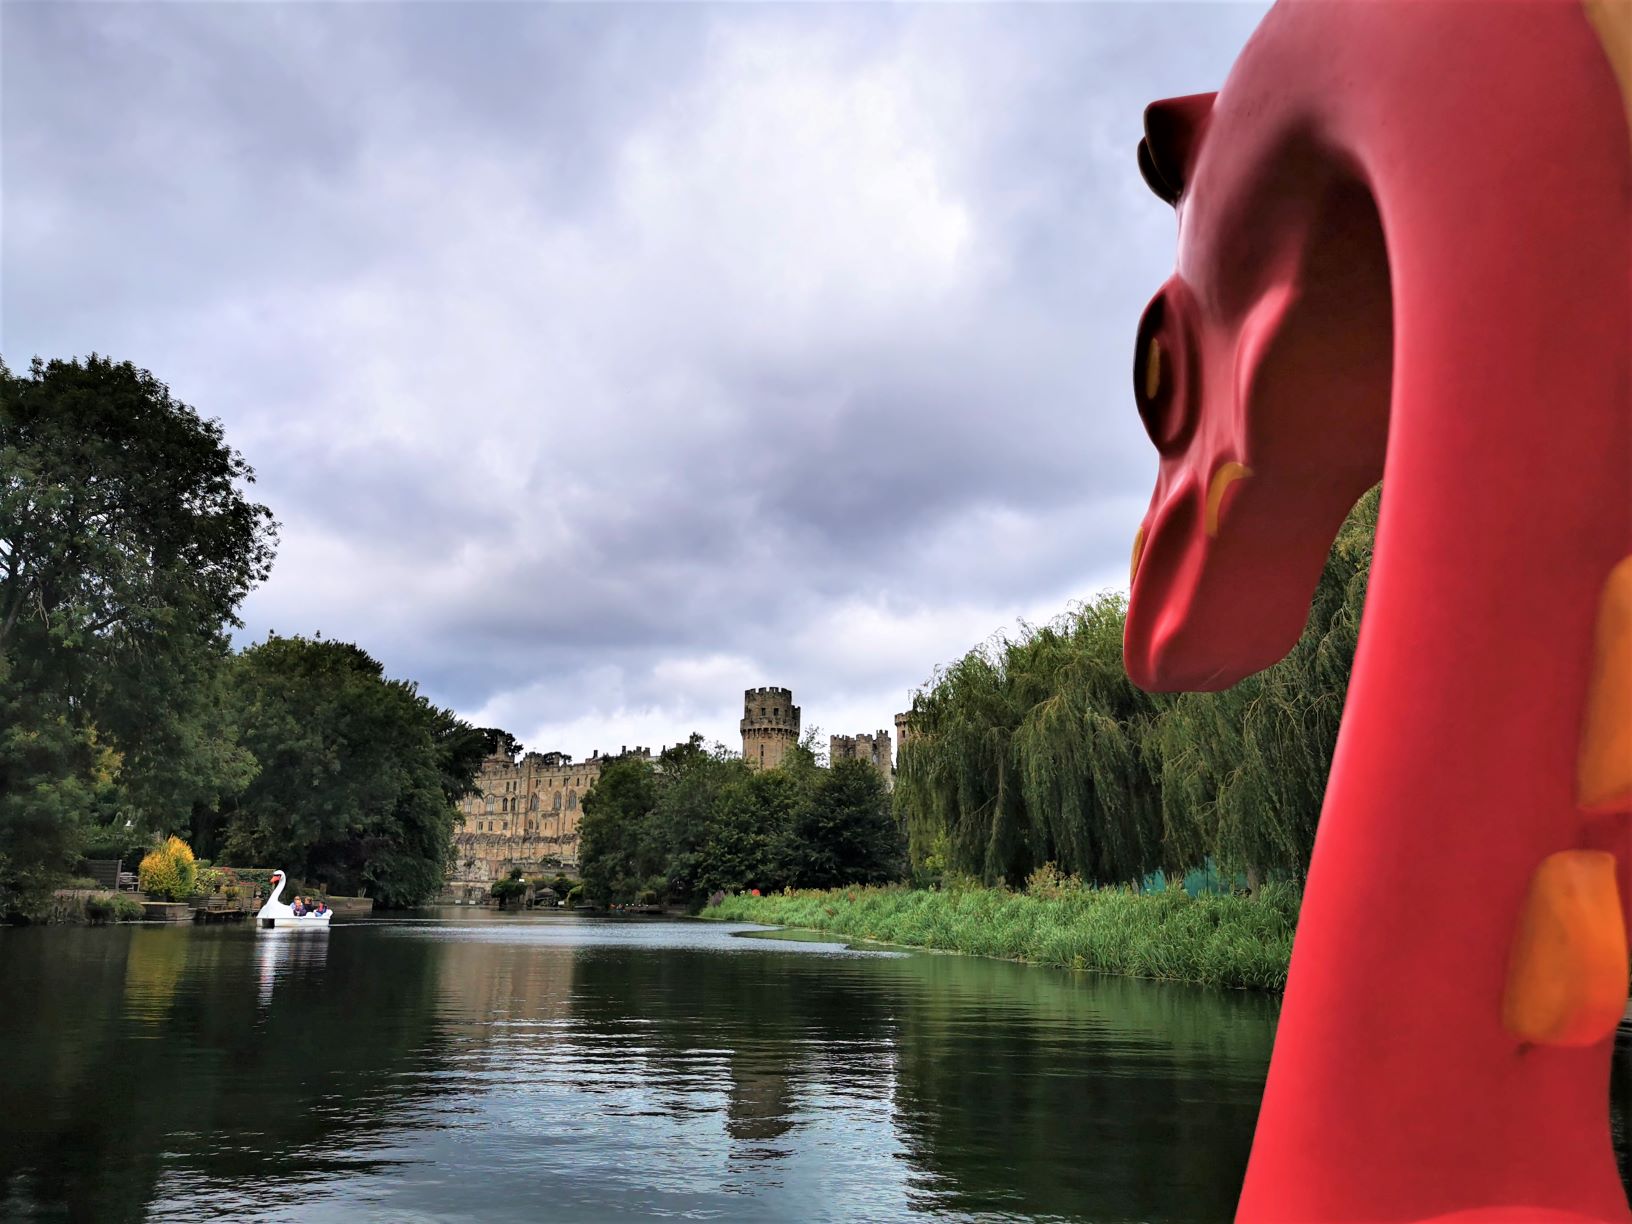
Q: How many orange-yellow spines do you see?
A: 3